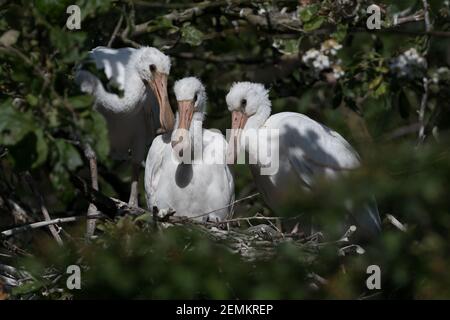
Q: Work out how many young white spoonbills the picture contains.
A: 3